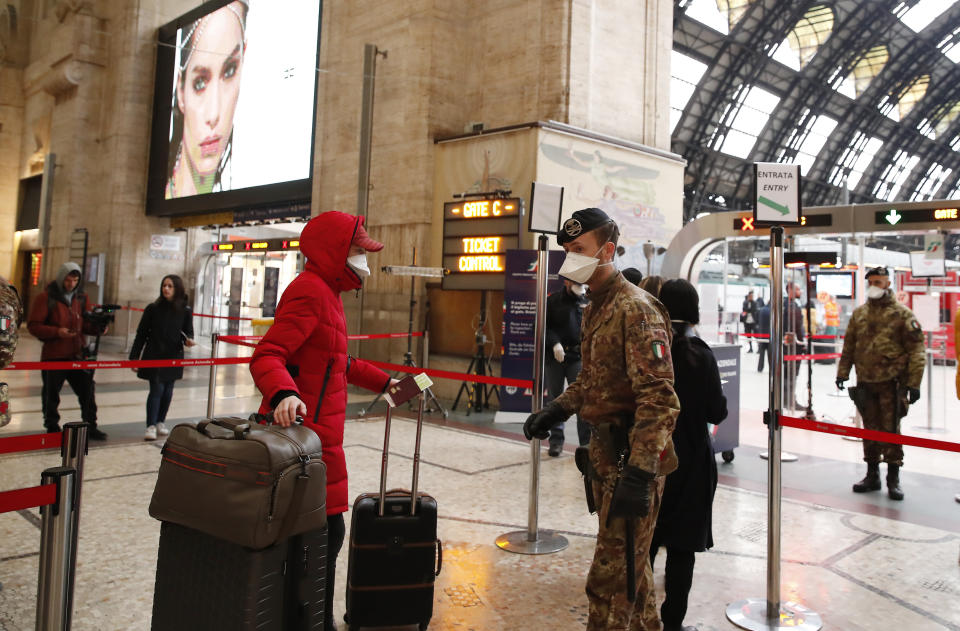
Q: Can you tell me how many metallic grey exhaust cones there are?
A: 0